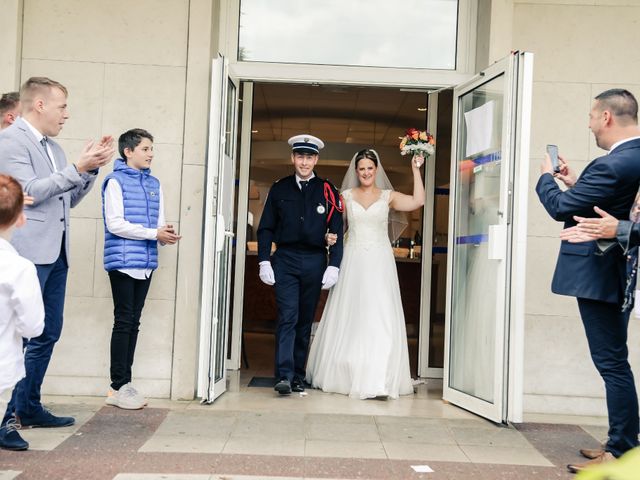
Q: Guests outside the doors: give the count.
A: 6